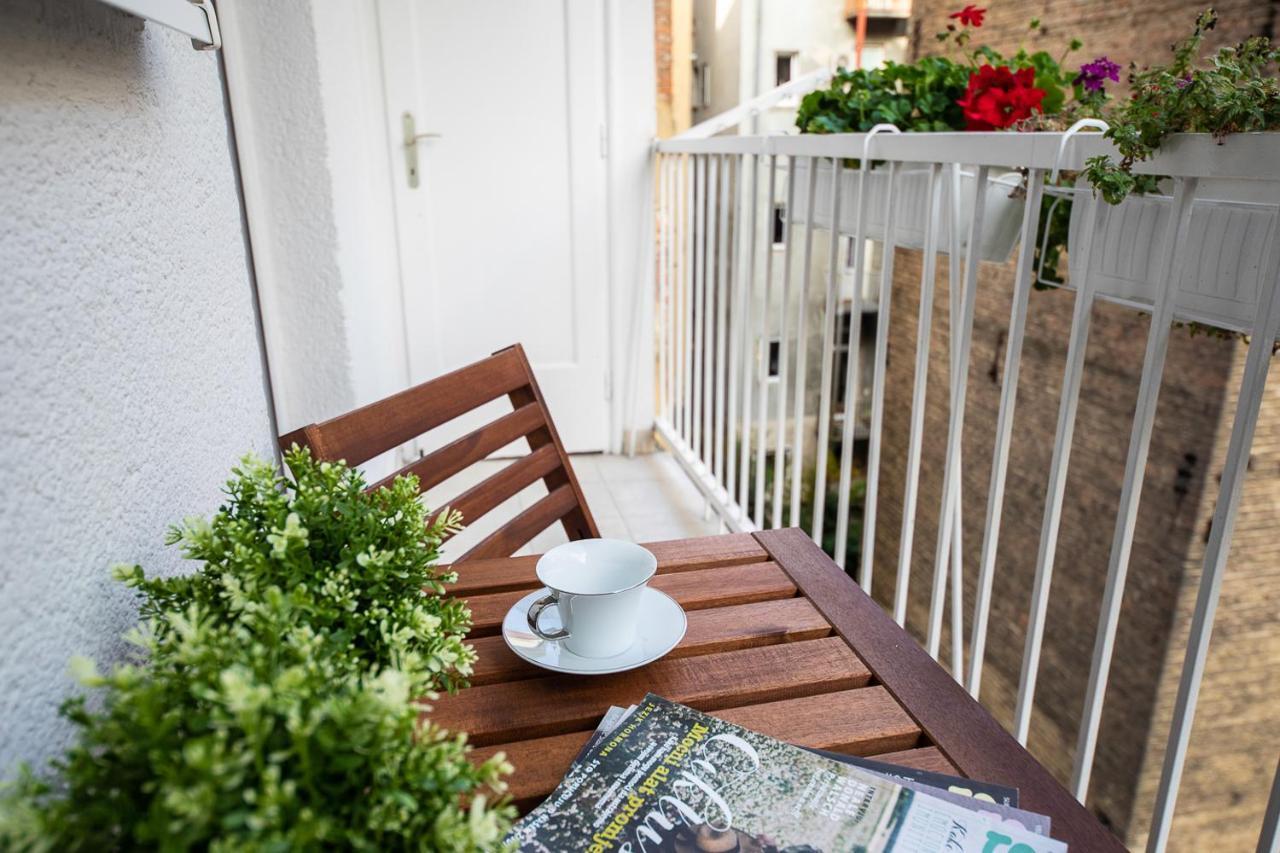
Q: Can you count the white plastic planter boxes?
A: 2